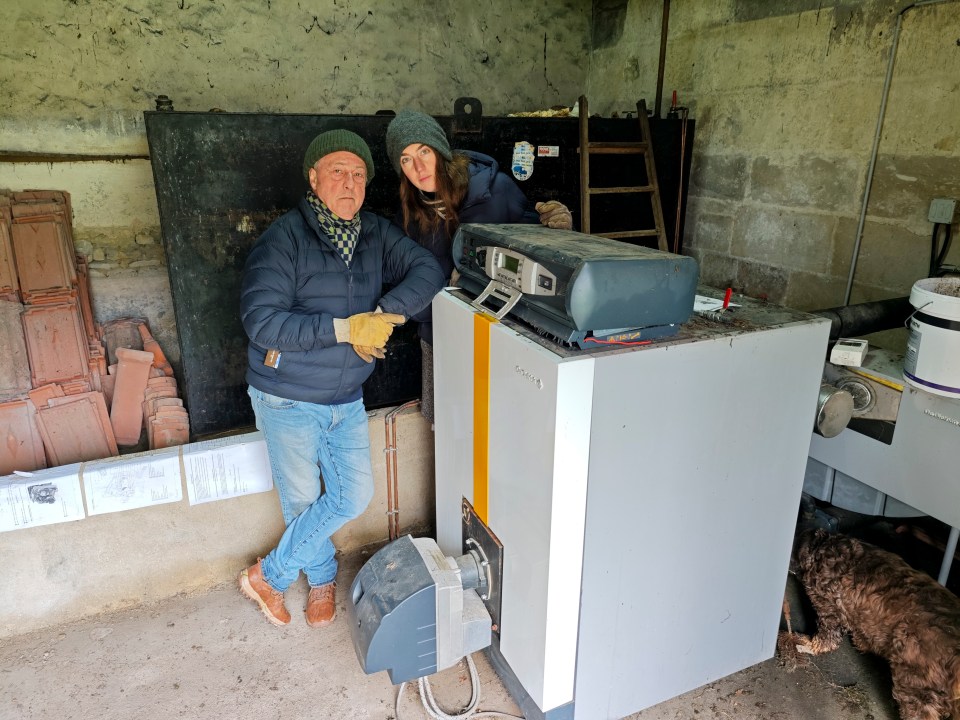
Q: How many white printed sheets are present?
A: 3